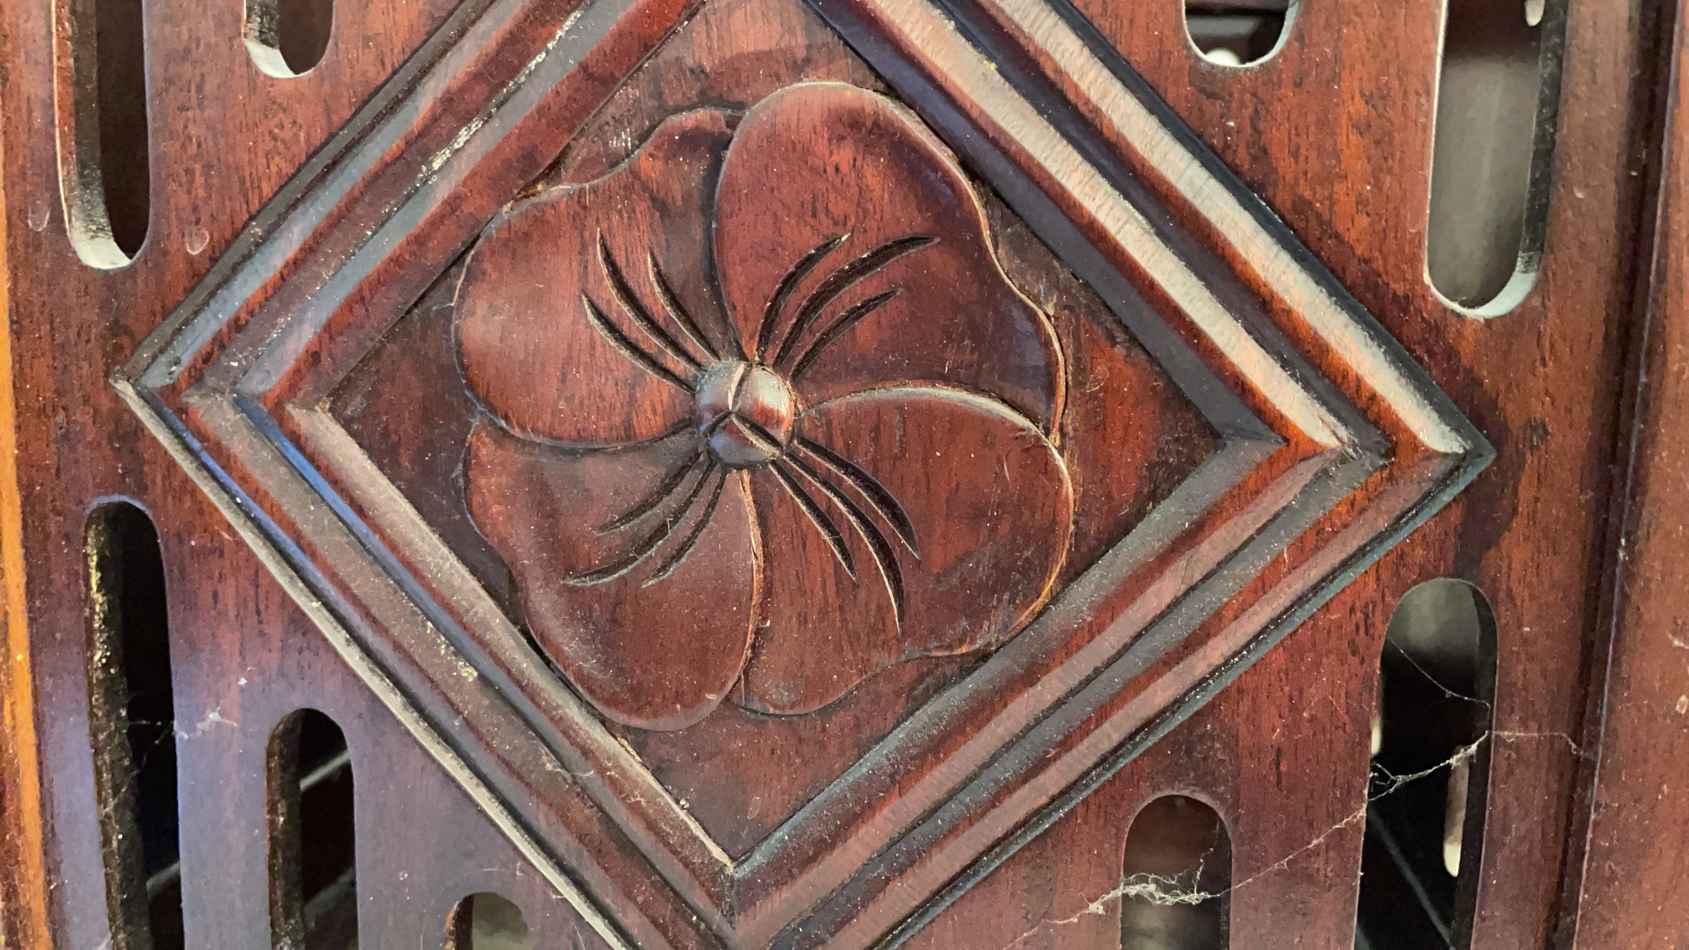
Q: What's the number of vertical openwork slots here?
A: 9